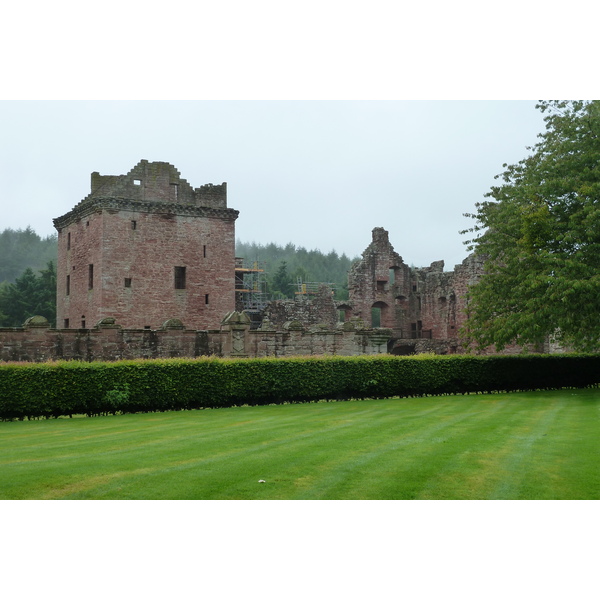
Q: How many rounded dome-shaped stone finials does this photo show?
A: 5